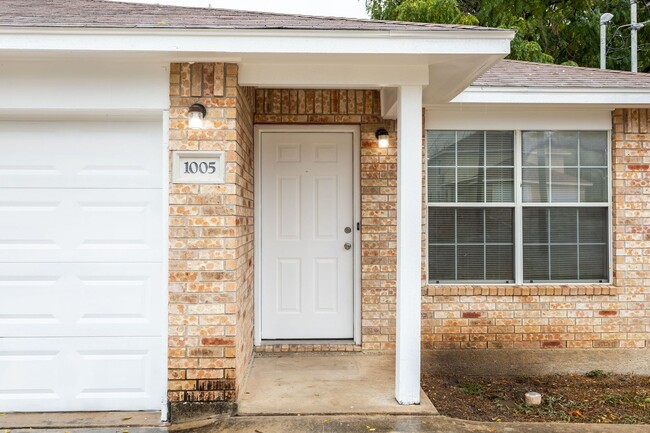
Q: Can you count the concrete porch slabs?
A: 1